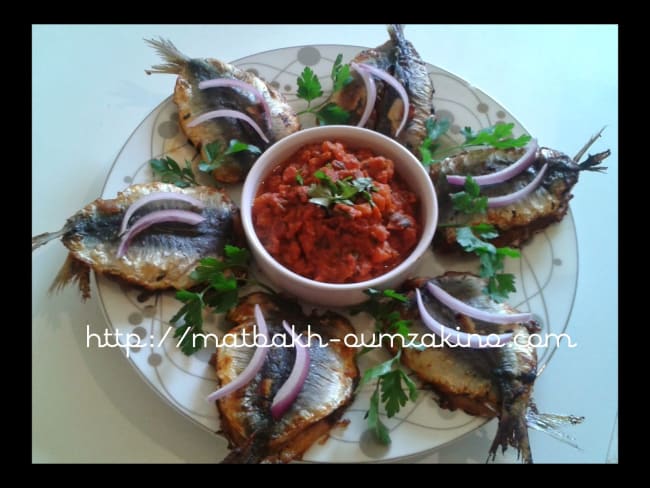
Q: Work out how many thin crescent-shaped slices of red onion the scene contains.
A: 12